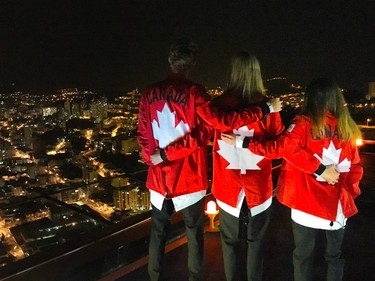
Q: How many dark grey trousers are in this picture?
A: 3